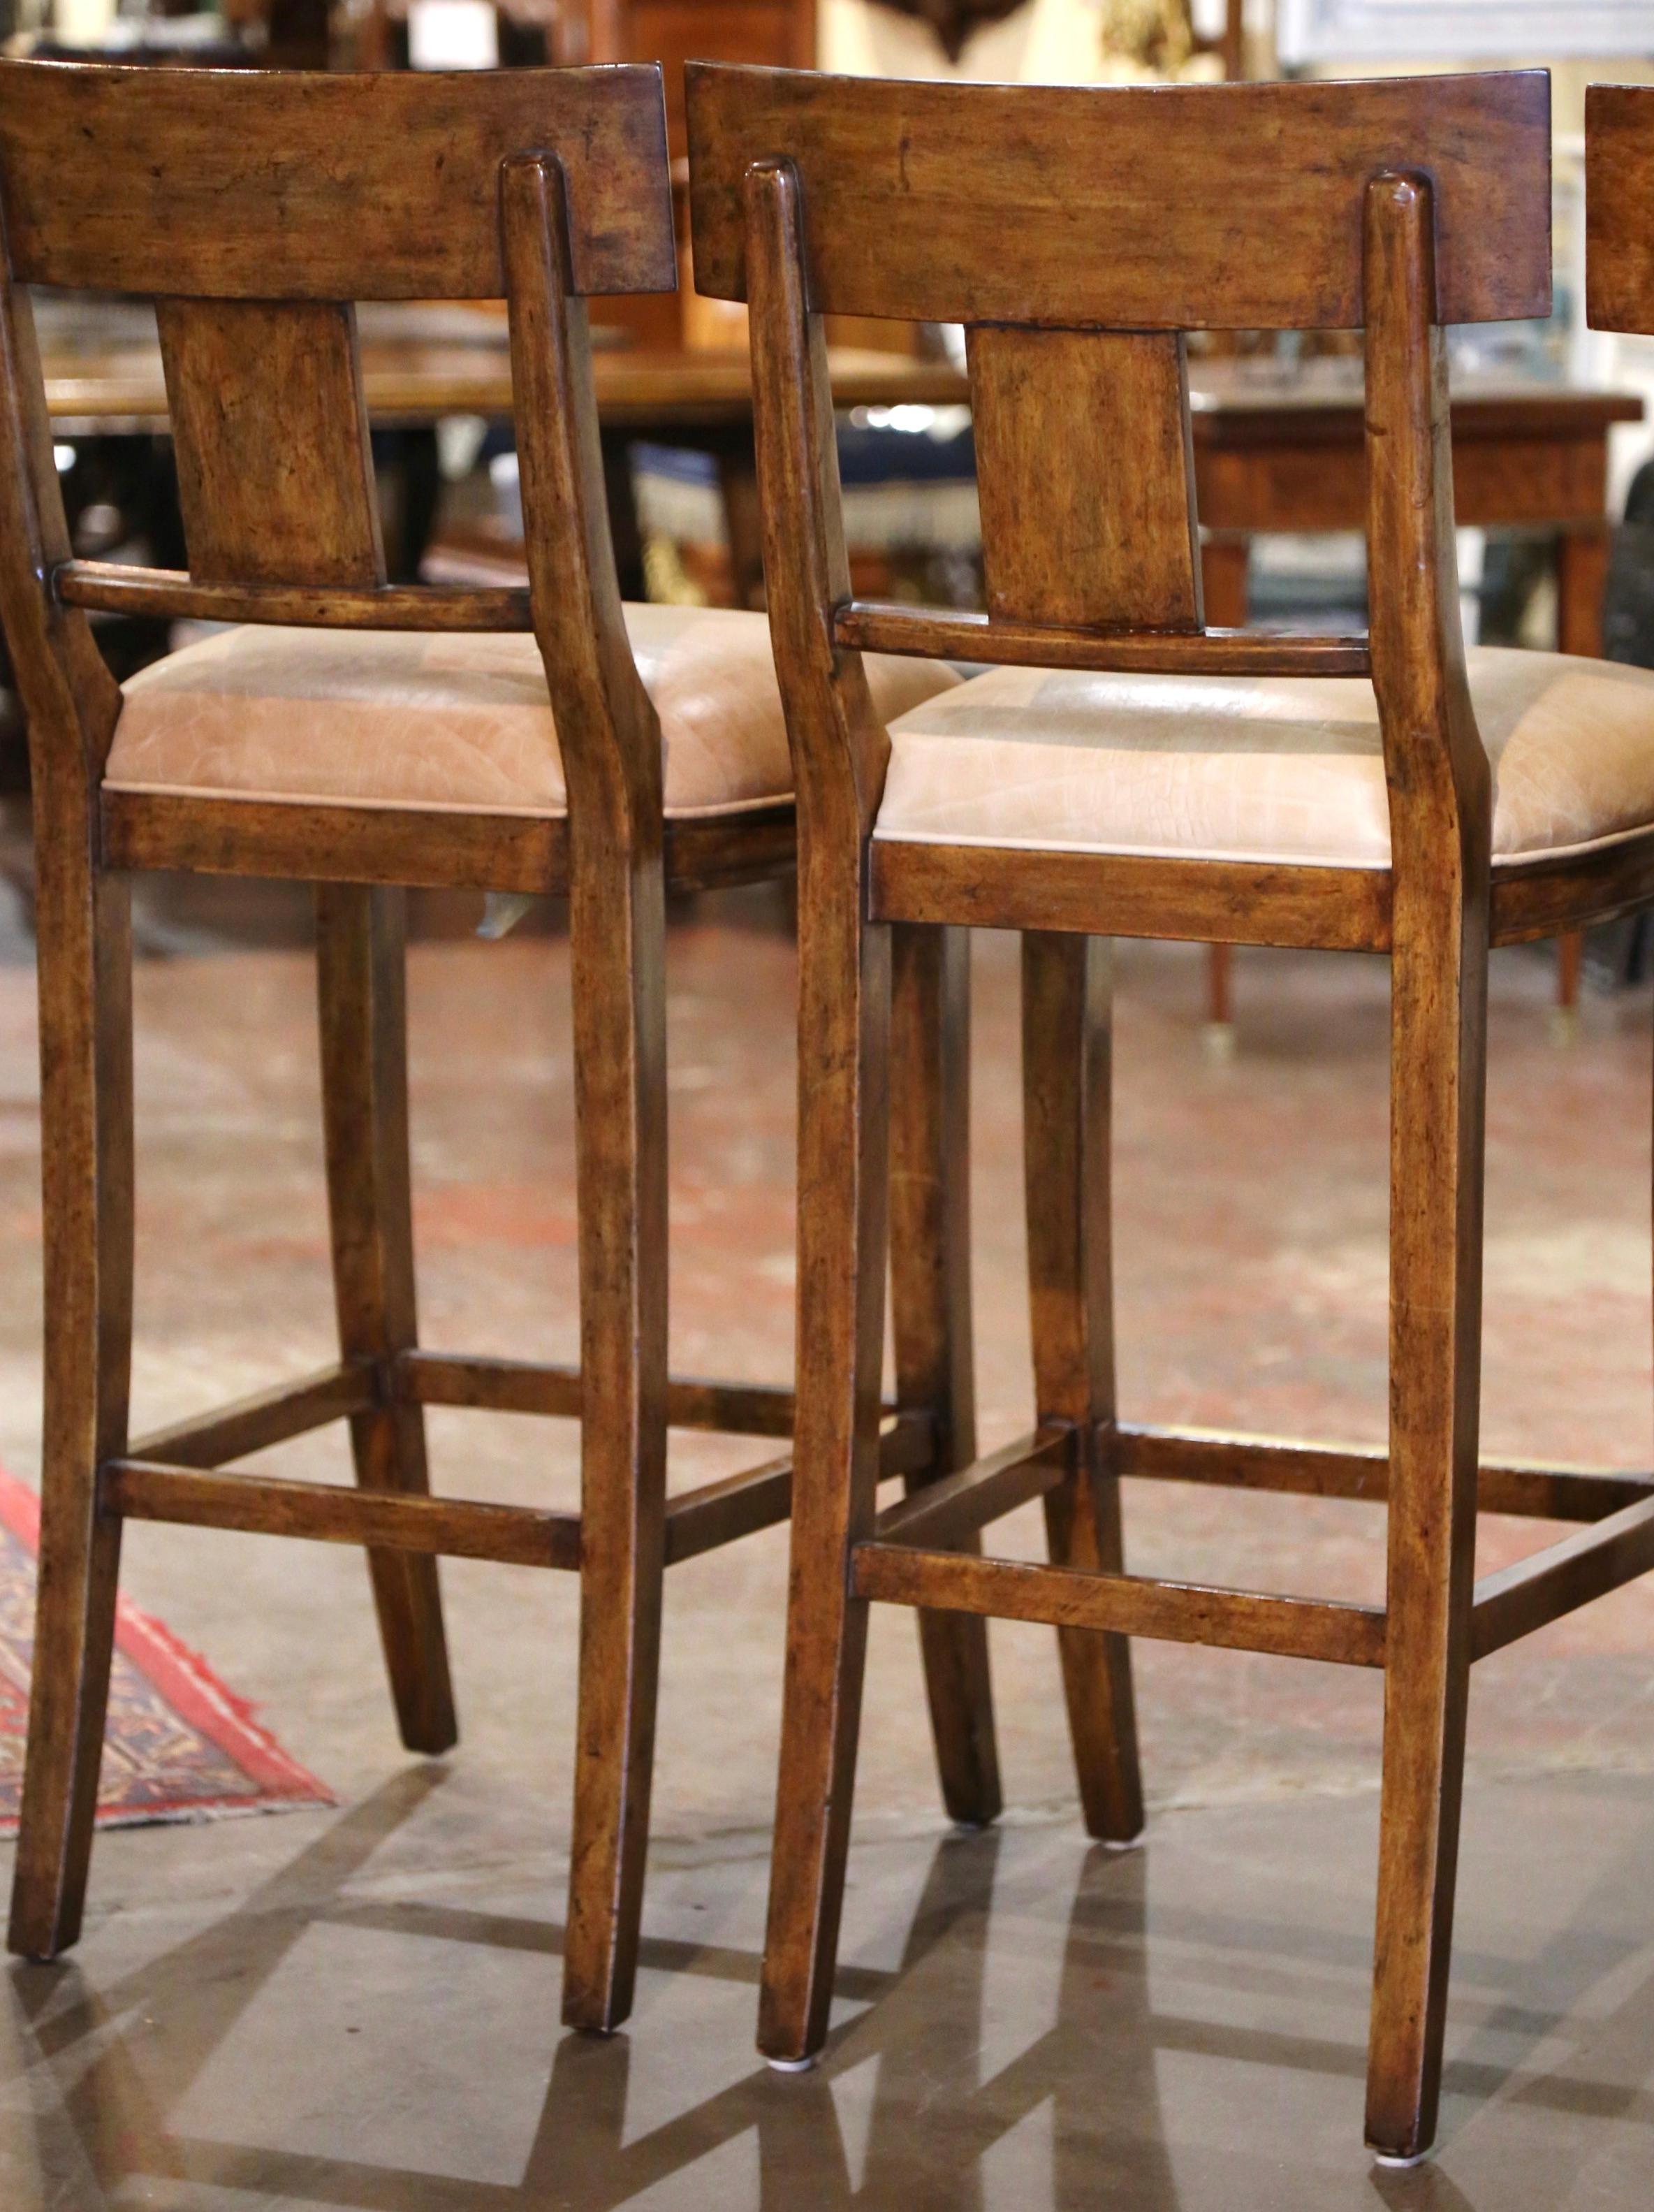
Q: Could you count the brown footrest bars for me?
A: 8